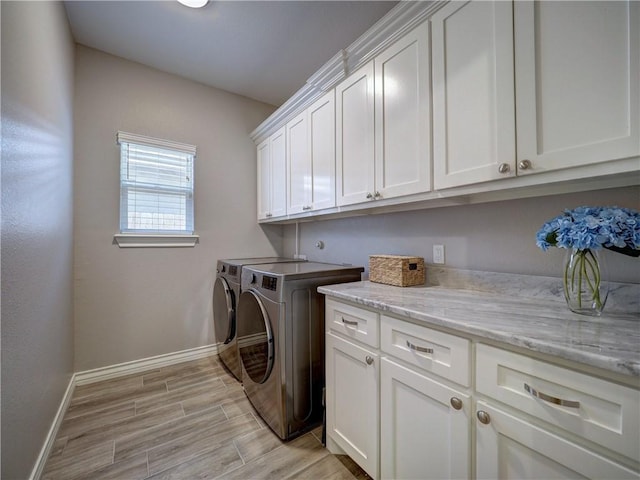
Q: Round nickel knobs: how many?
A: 11